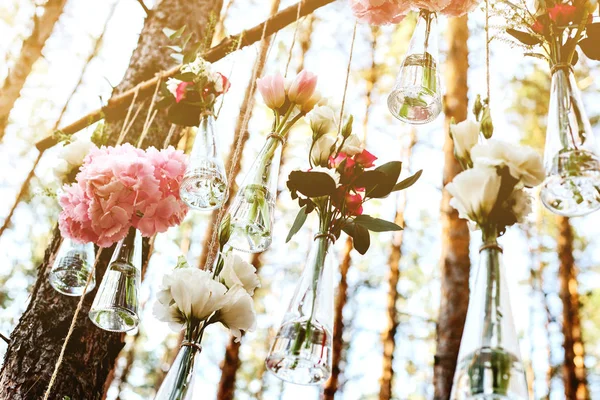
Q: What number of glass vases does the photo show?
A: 9